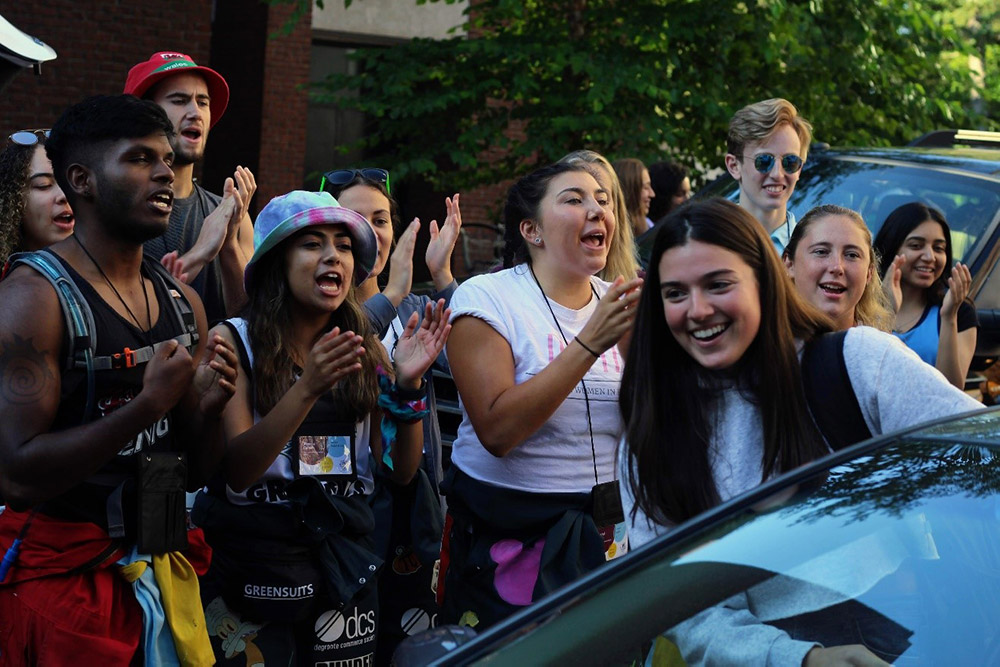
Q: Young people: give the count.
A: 13